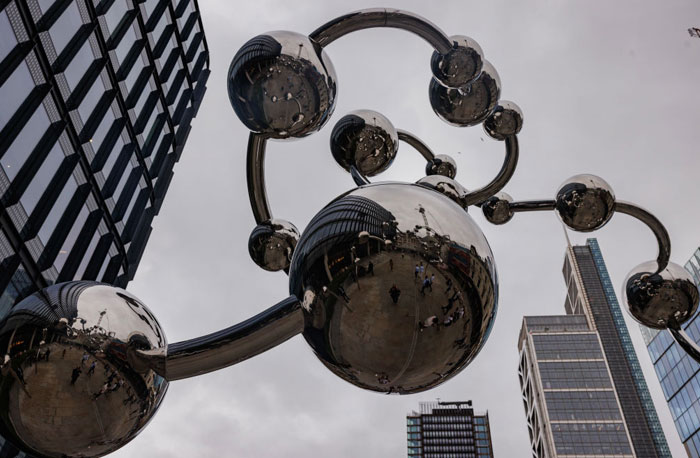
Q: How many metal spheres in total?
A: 13